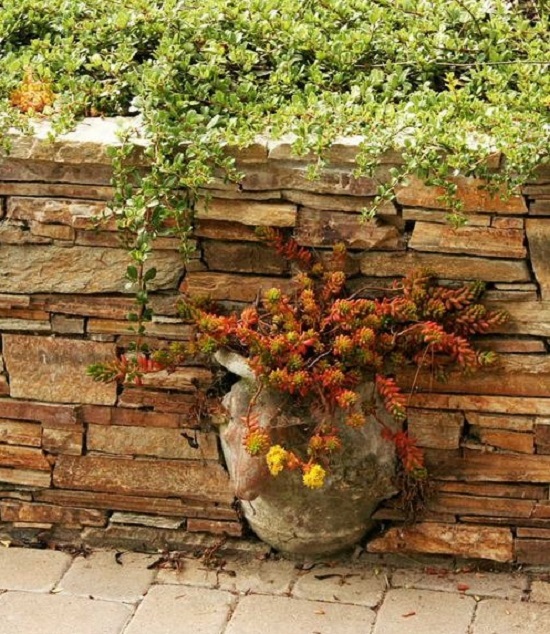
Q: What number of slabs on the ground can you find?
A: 12